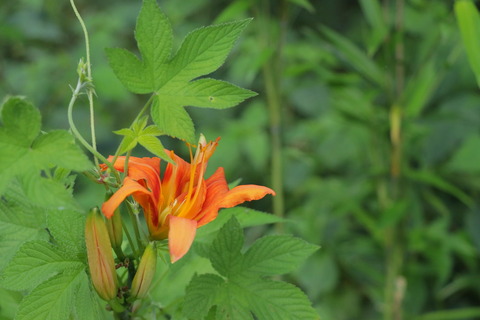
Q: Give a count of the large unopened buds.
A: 3